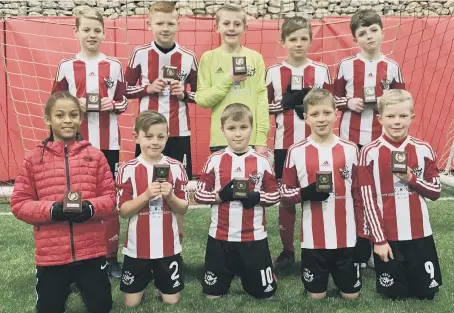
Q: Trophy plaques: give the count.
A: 10